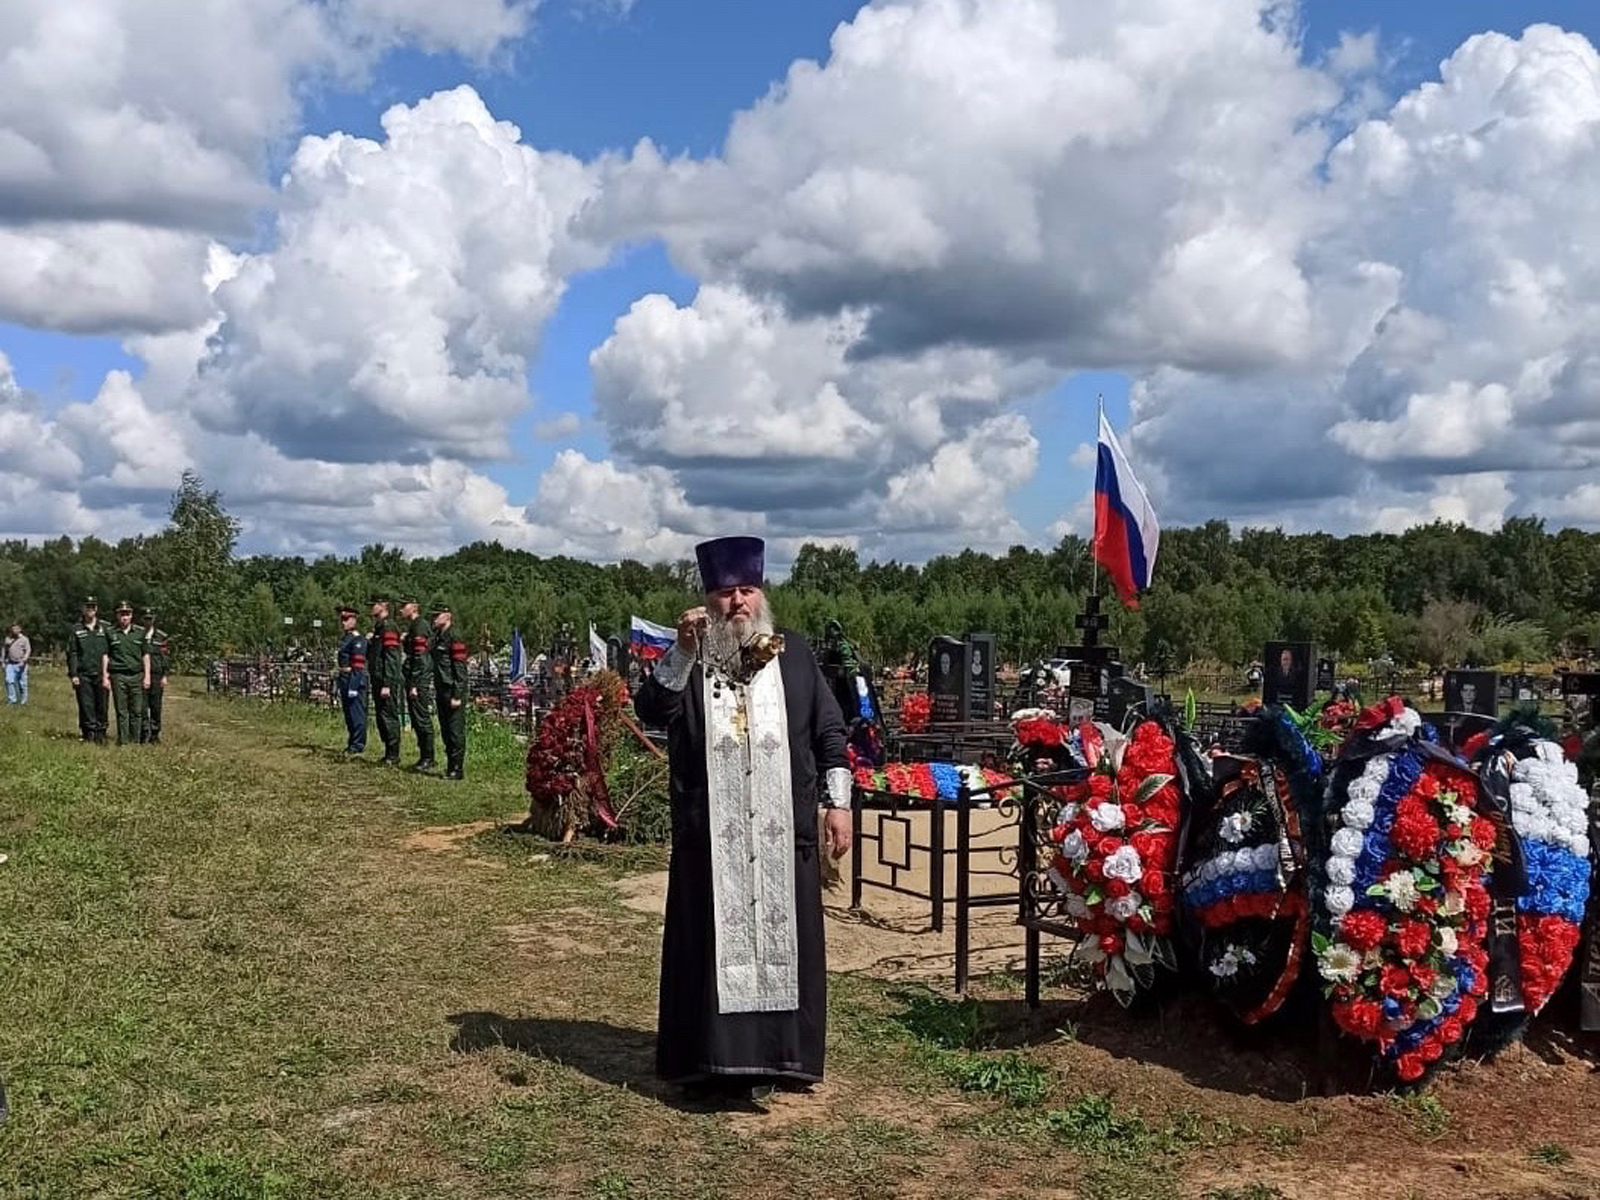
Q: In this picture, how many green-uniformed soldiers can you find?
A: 6